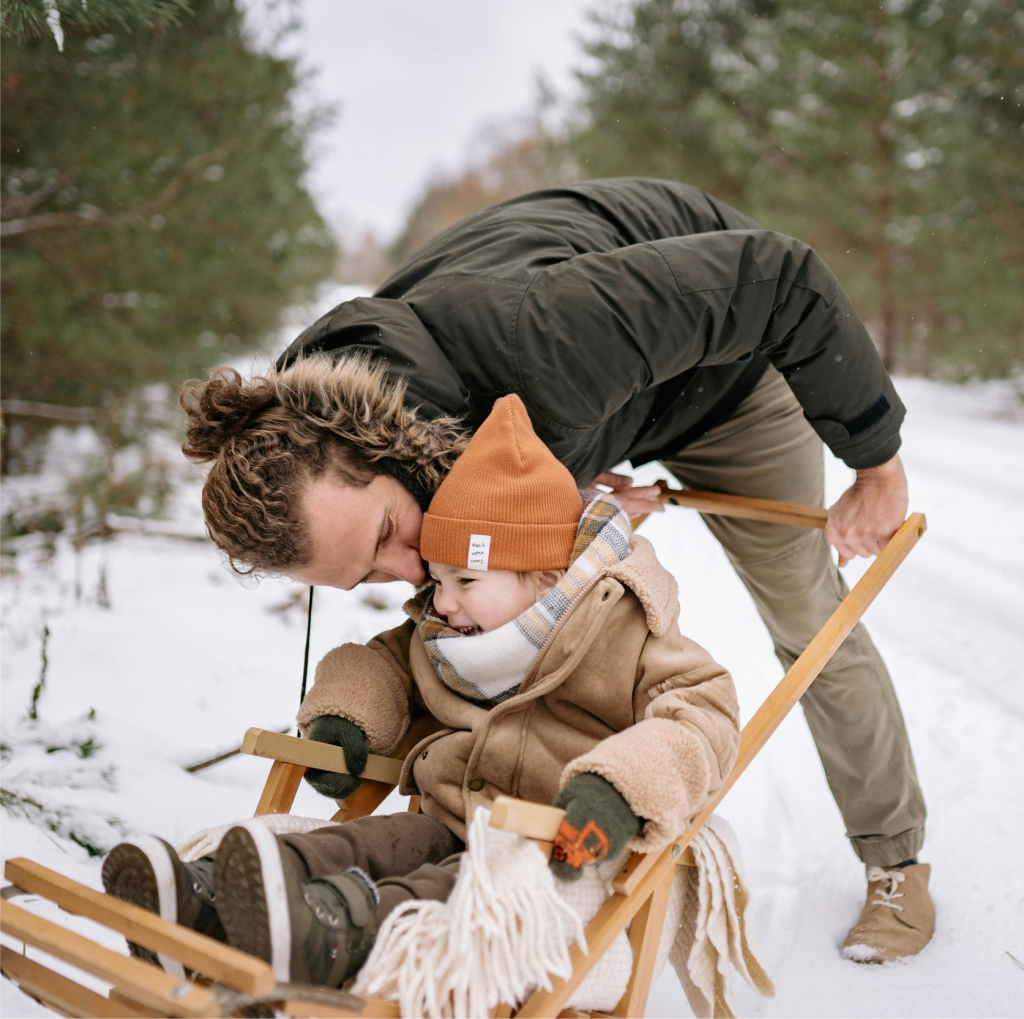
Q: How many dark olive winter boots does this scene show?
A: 2